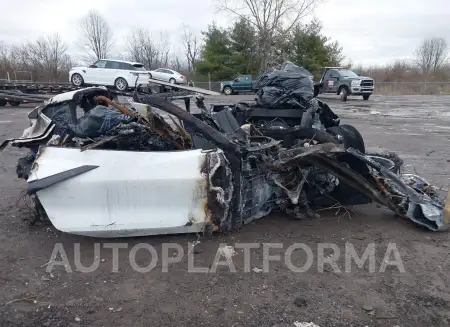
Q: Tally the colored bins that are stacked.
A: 0